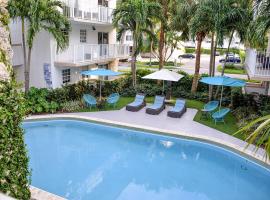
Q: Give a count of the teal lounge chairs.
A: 4